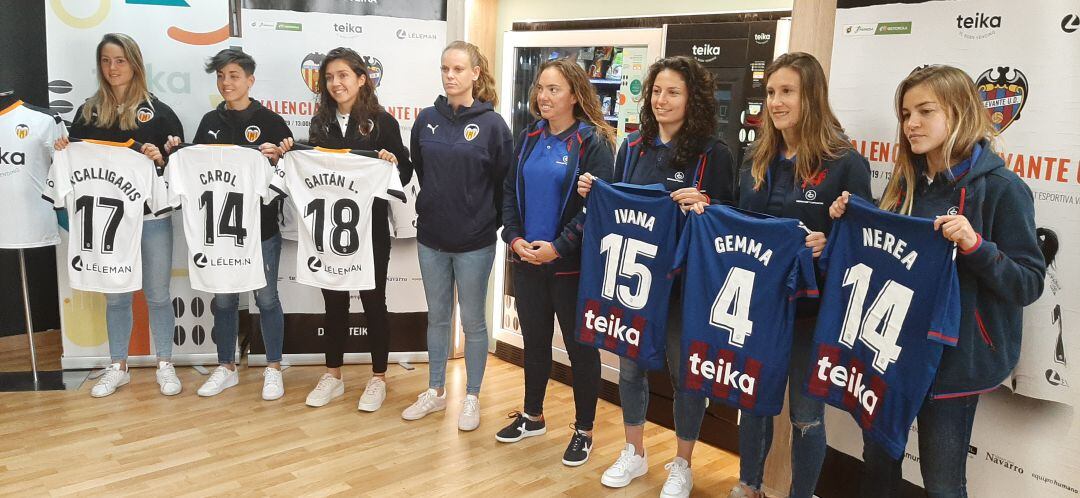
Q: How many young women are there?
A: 8